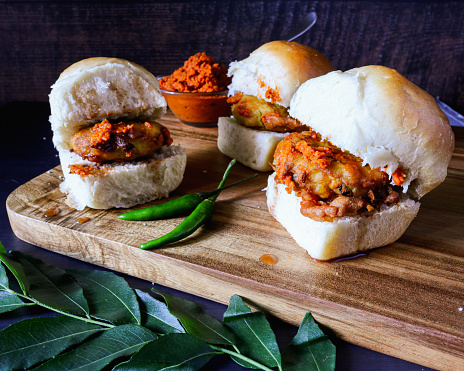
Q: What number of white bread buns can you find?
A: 3